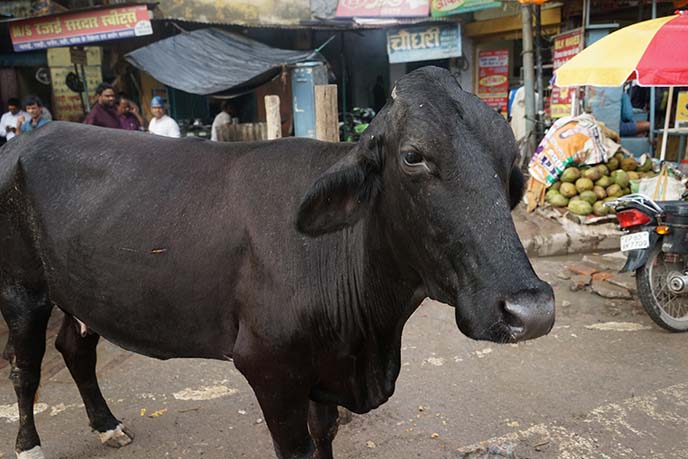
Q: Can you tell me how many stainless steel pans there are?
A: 0